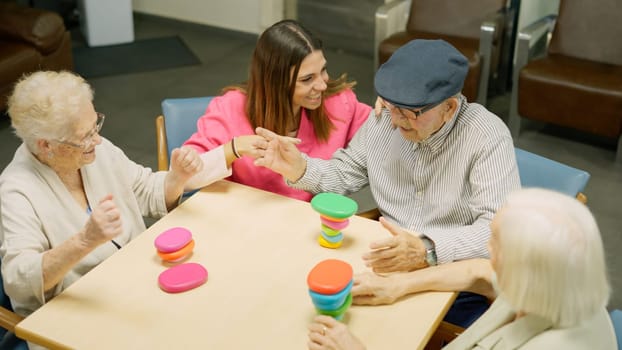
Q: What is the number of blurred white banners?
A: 0